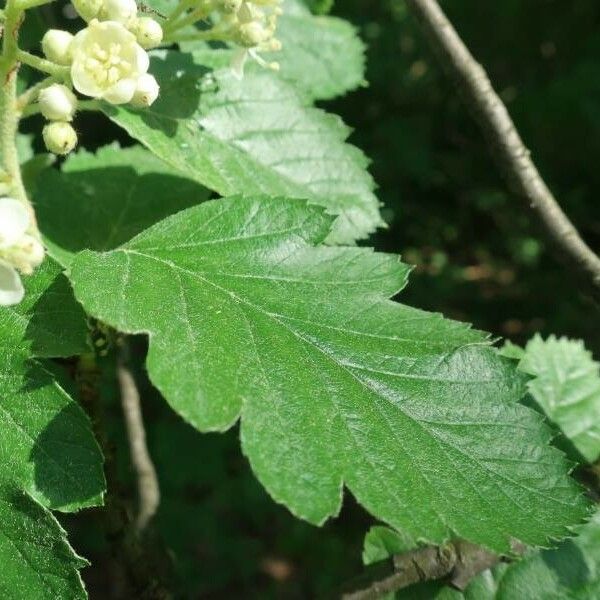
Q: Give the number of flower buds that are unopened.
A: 7